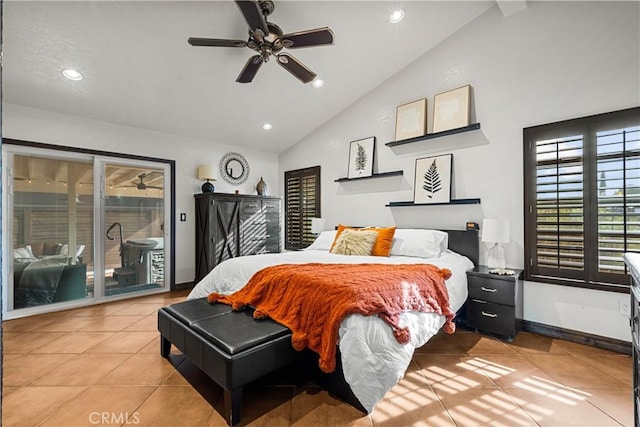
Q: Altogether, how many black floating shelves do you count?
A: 3